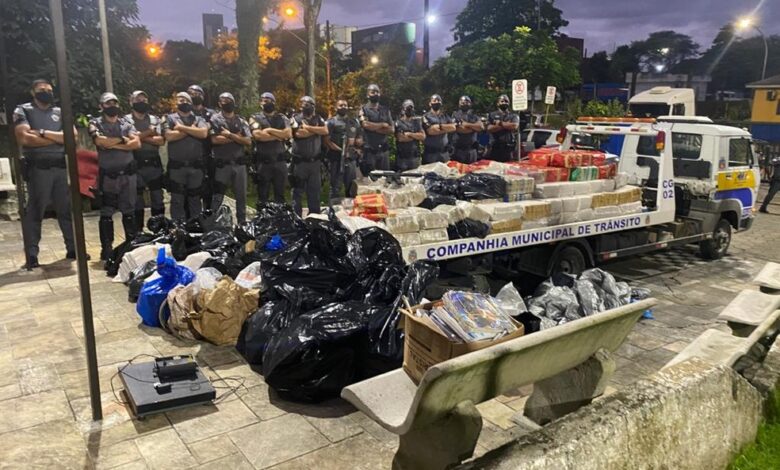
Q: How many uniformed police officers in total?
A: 14